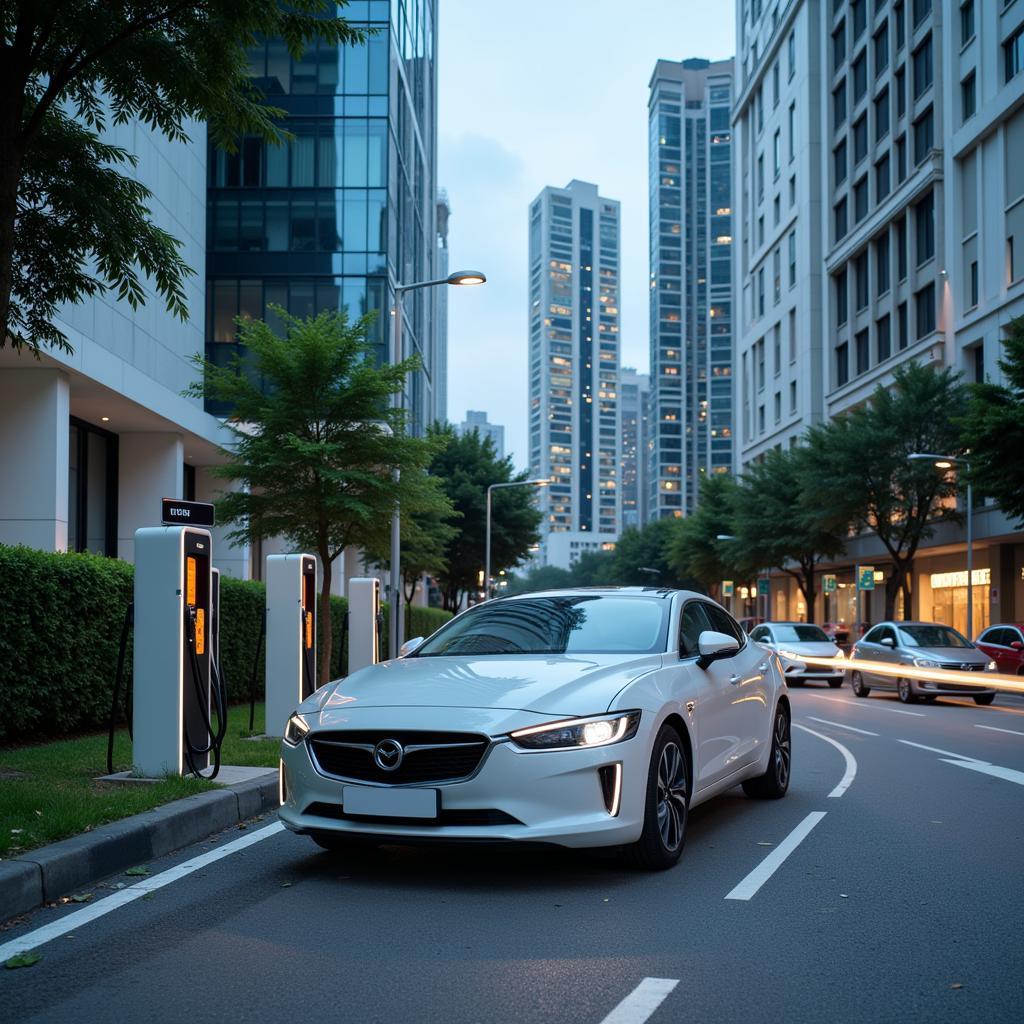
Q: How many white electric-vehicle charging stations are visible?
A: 3